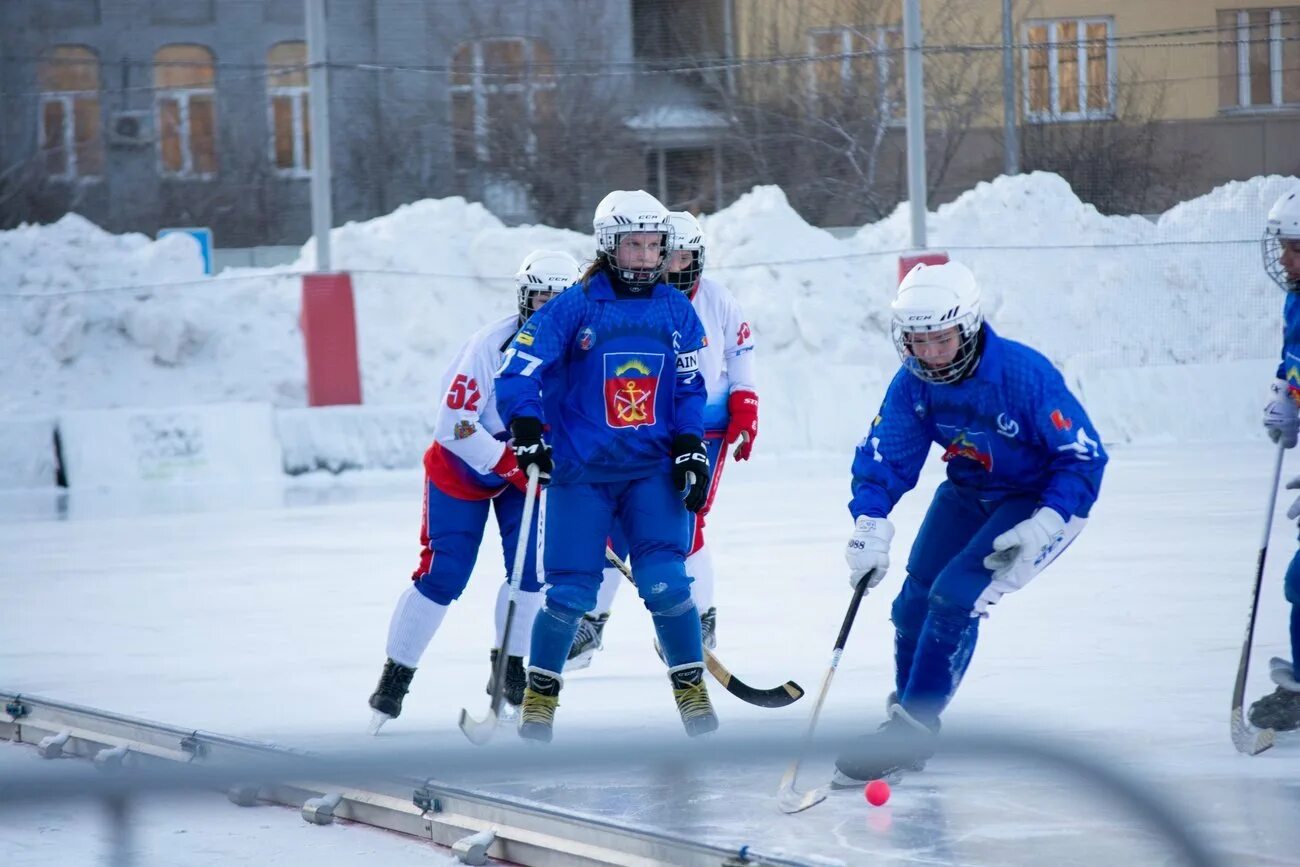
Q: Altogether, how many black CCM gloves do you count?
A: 2